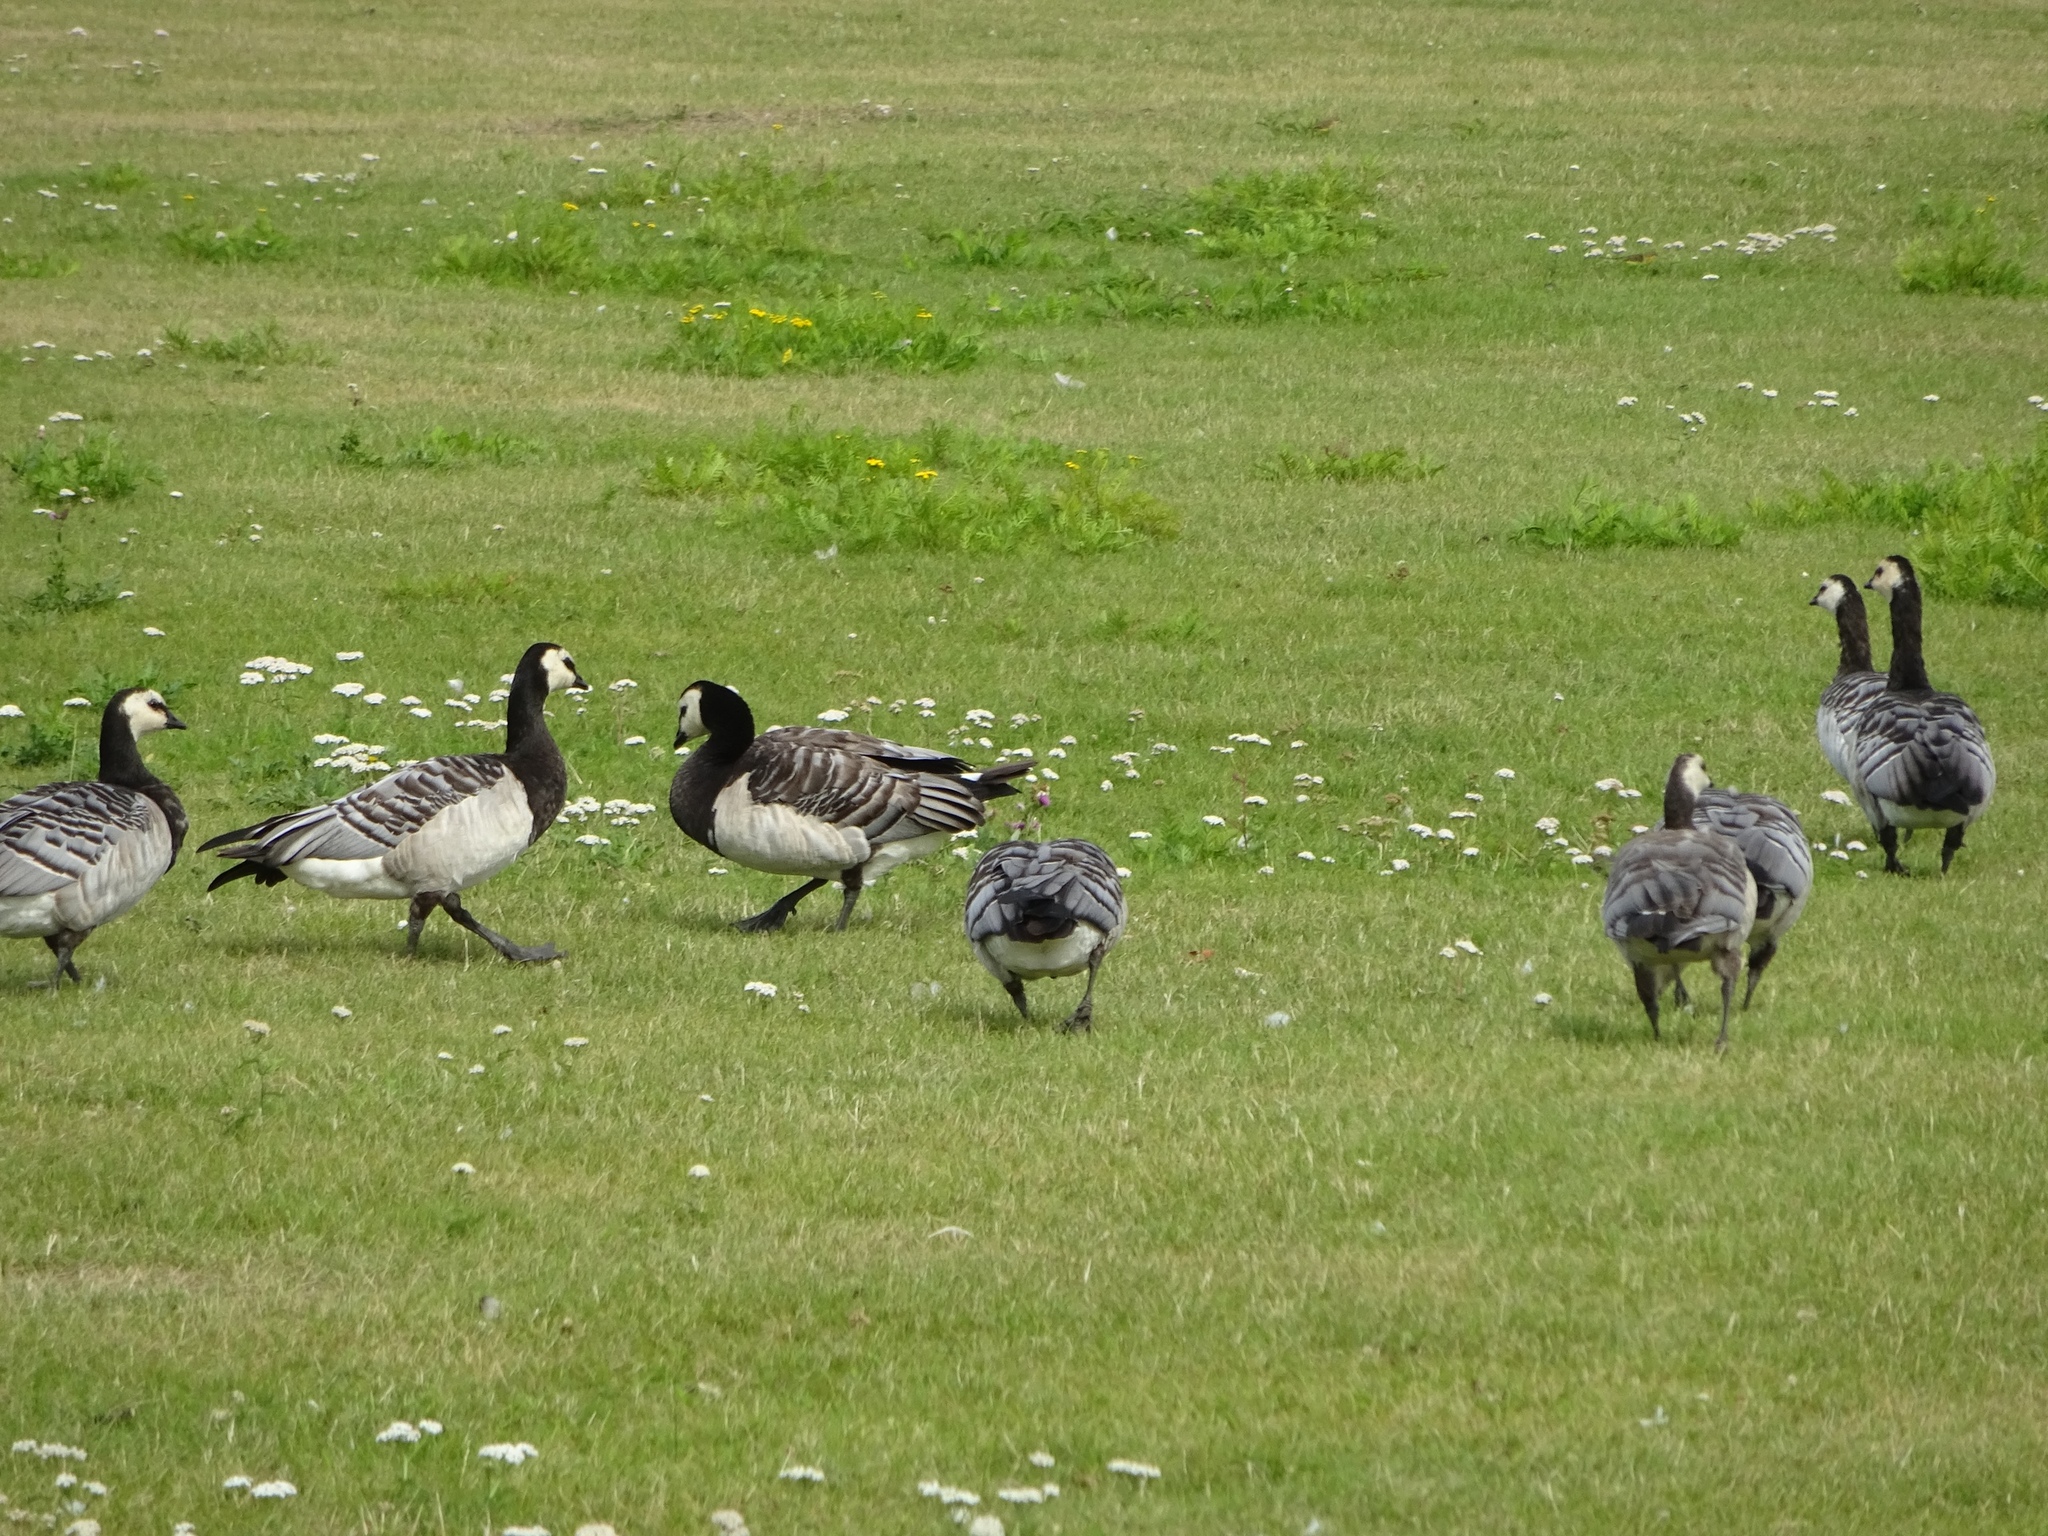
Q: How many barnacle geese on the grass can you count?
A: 8